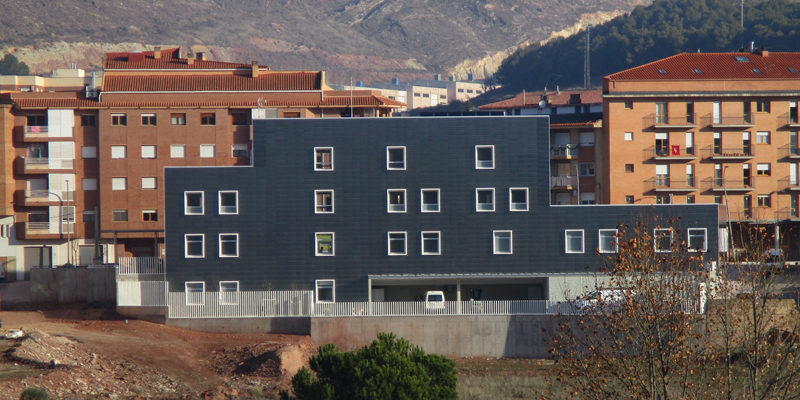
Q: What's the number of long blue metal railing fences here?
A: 0